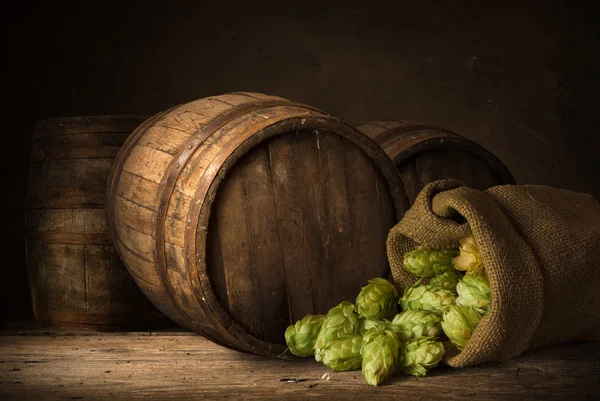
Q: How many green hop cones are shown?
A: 13